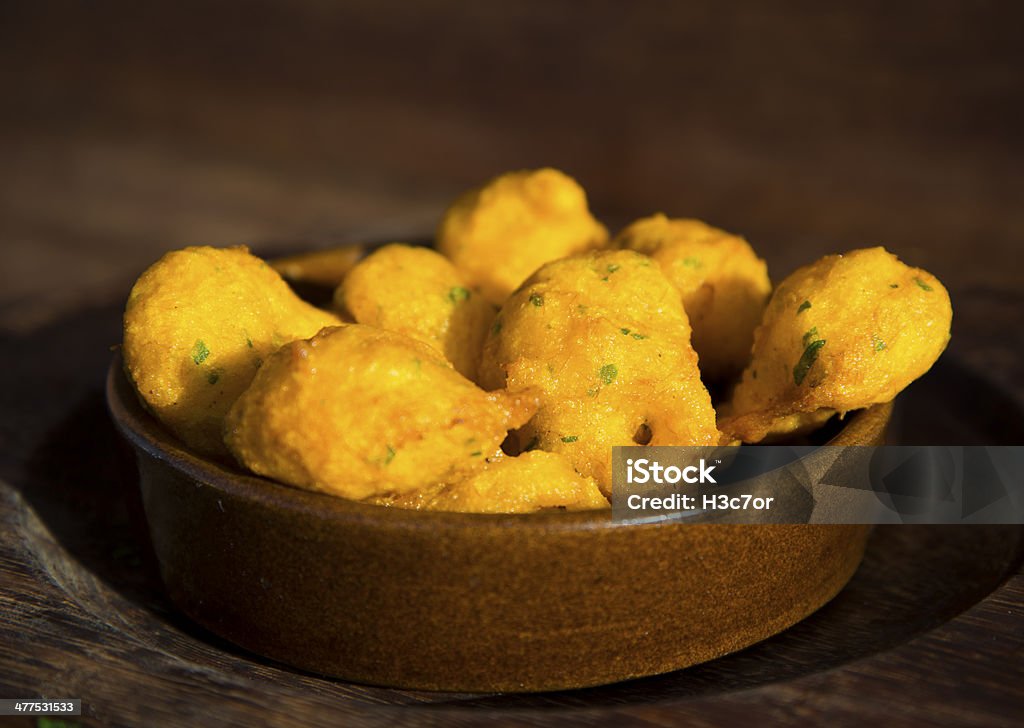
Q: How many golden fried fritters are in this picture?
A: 8